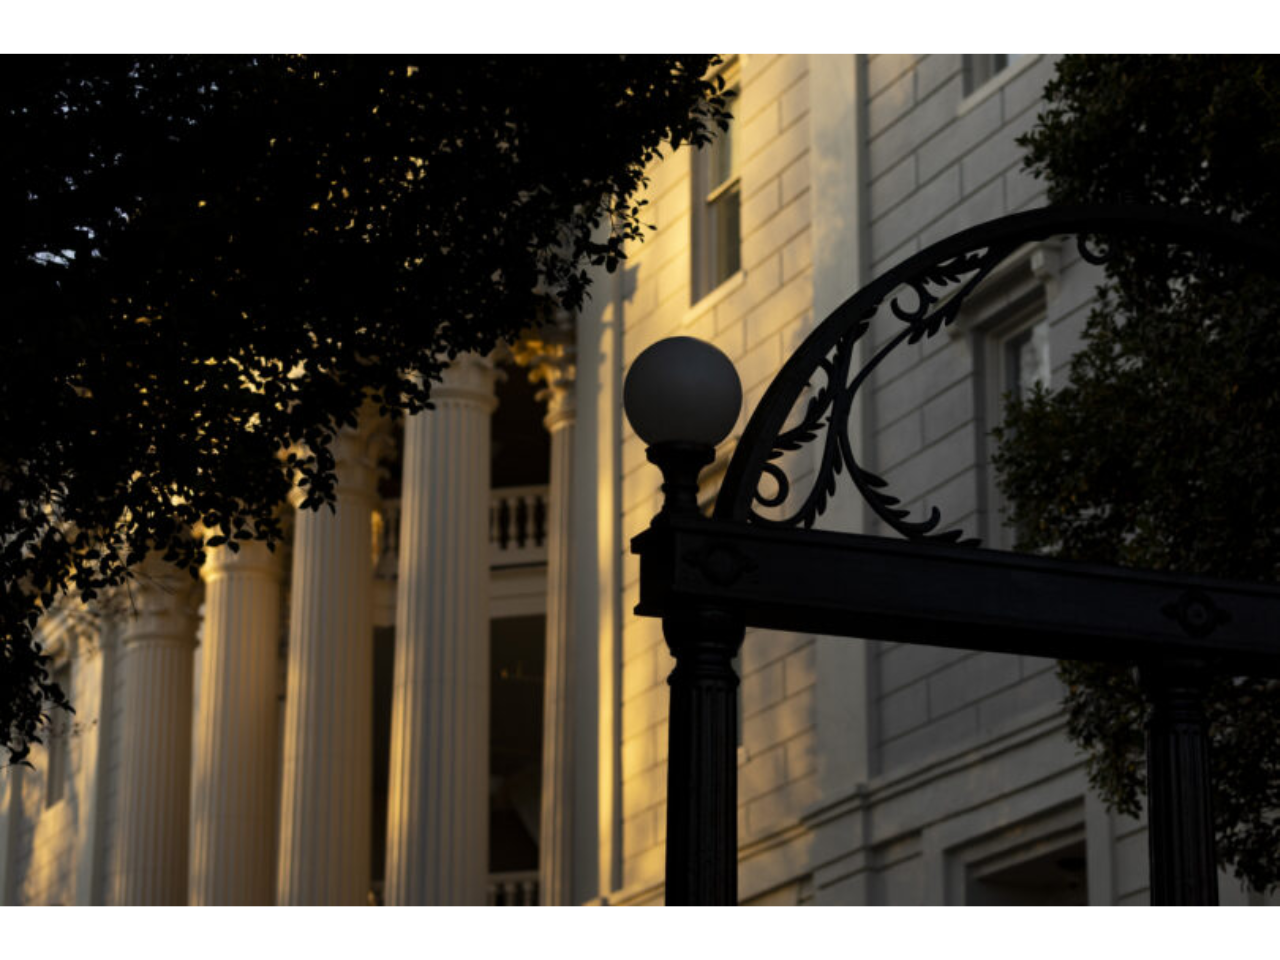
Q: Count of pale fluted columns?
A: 5